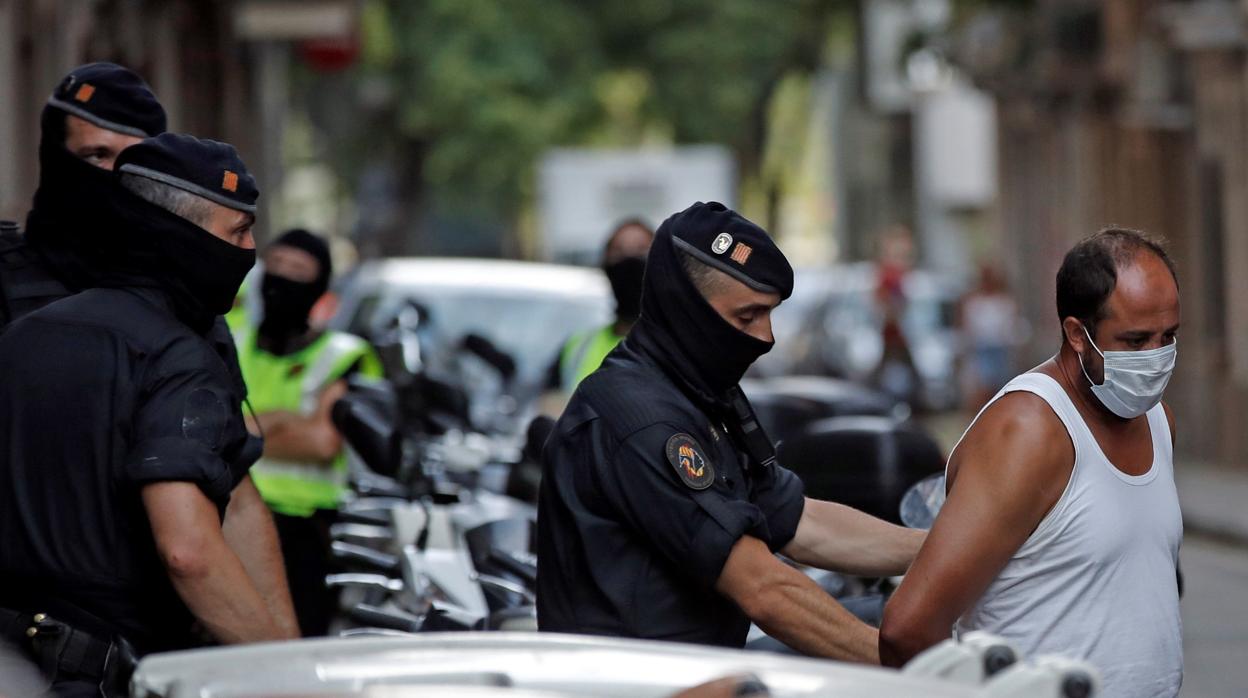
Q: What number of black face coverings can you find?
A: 5